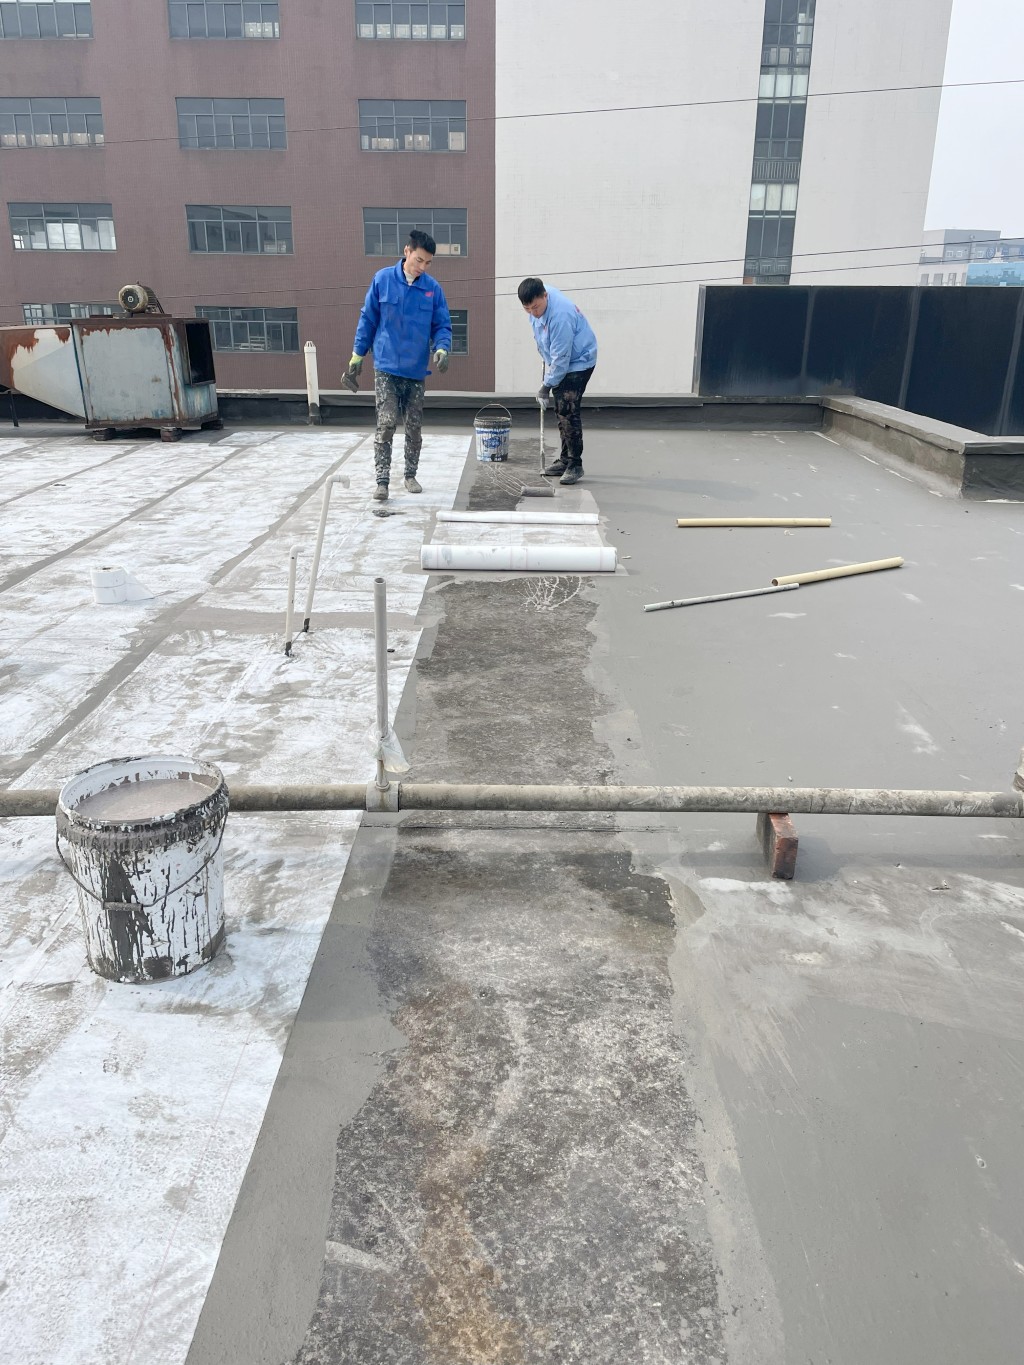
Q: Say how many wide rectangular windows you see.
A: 12